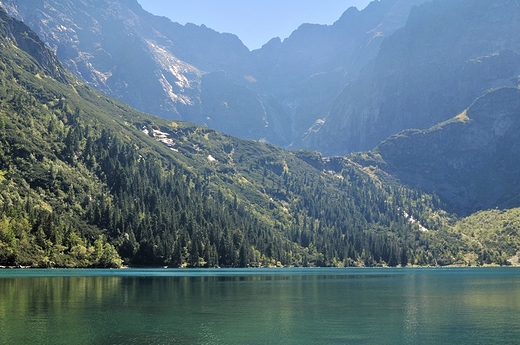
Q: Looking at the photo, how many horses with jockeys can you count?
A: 0